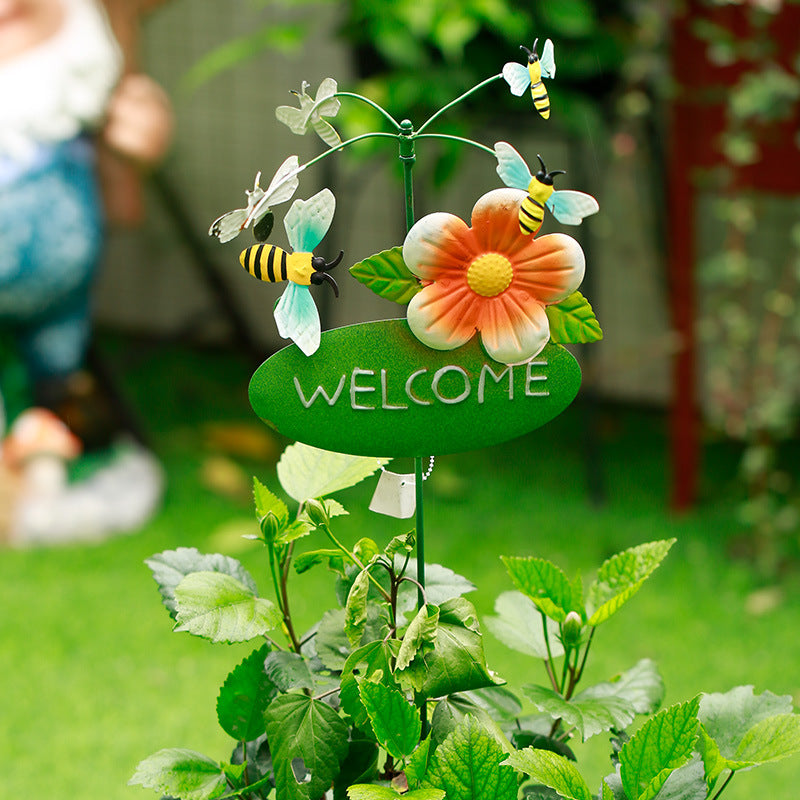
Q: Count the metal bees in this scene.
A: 5